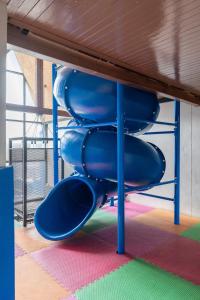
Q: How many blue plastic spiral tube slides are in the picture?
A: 1